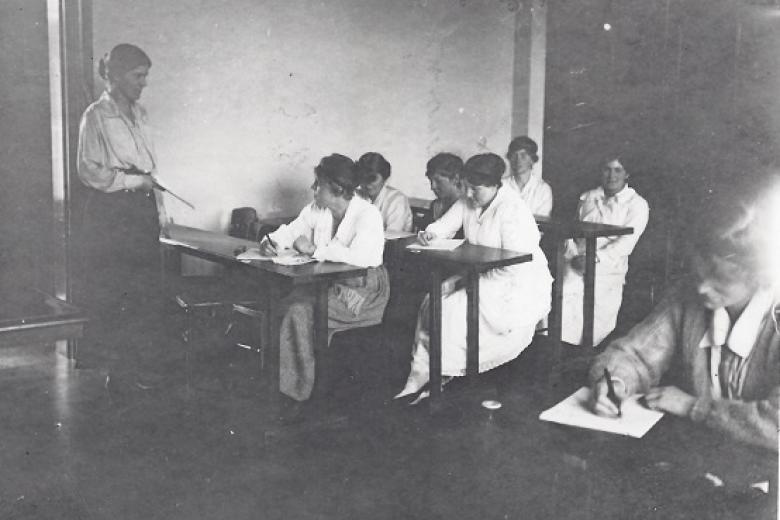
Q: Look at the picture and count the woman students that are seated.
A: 7